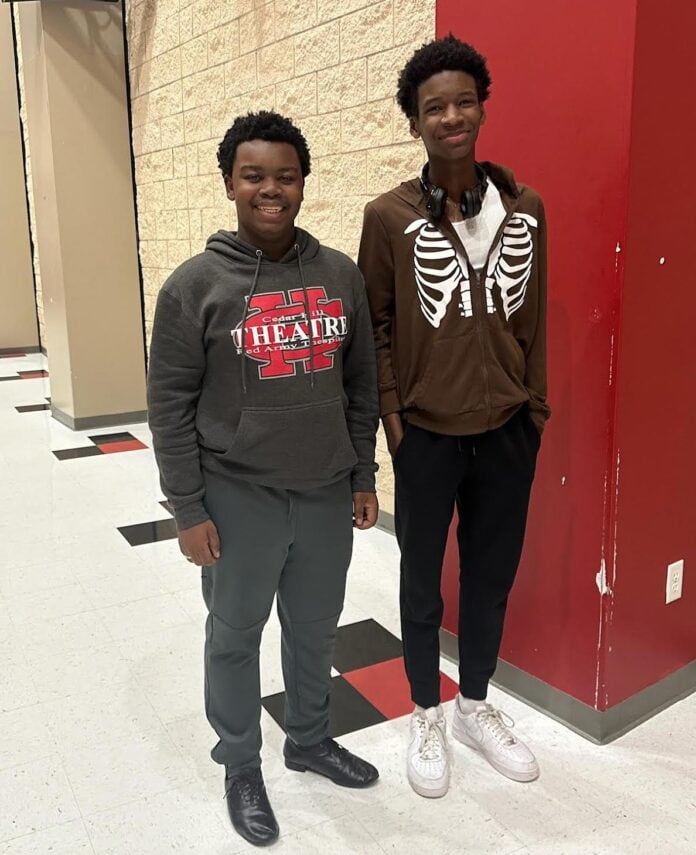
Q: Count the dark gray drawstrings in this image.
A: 2